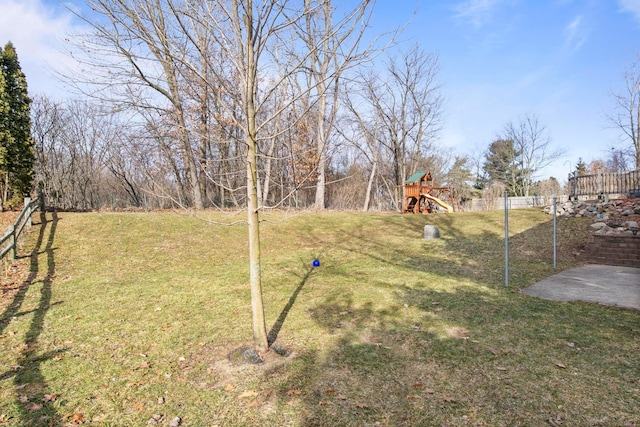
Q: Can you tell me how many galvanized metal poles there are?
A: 2